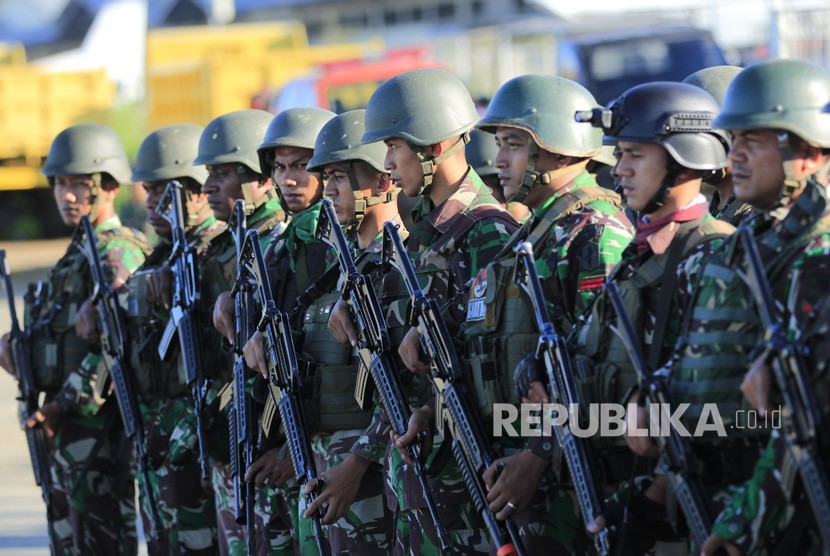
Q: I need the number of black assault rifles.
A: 10